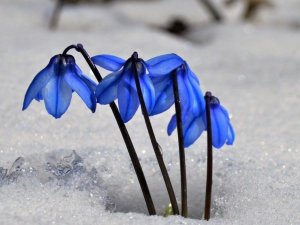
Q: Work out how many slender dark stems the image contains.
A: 4